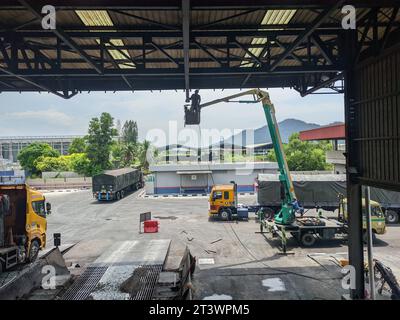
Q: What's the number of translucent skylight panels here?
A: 4